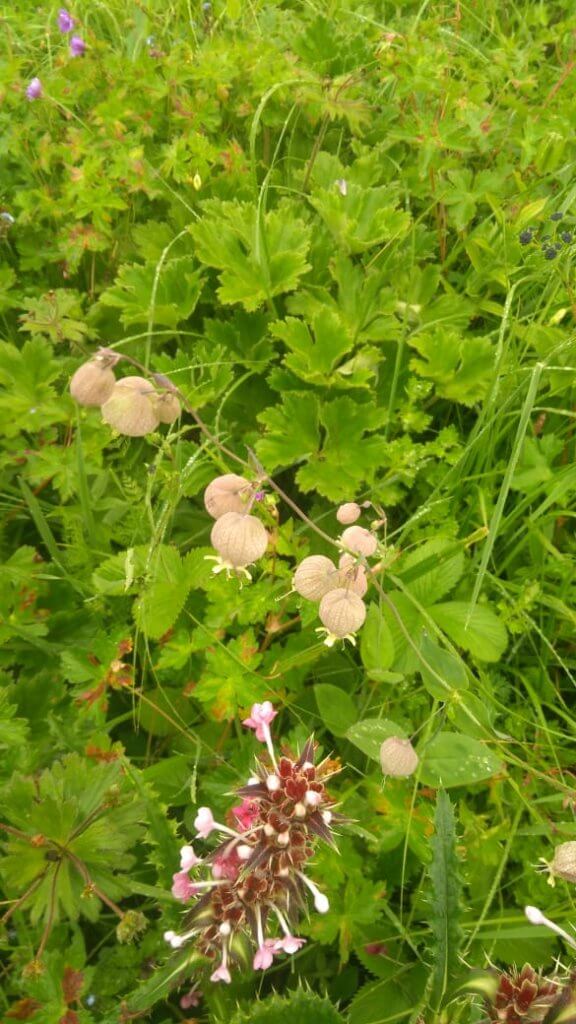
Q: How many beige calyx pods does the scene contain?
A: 12